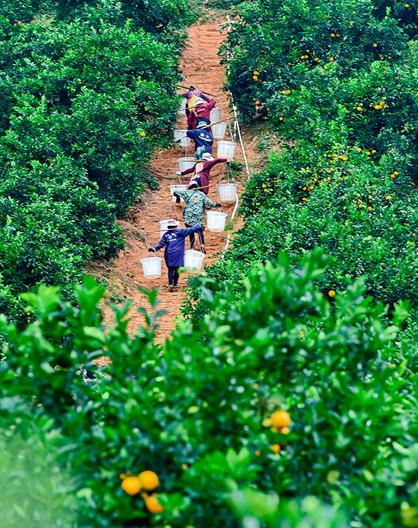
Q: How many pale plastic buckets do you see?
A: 12